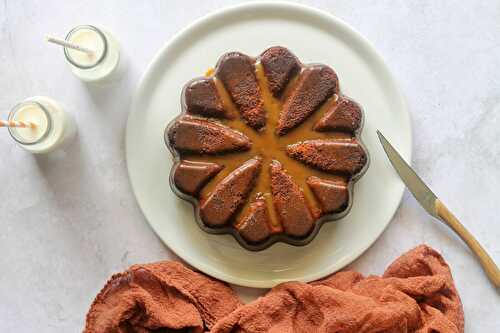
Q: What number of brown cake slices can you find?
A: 12